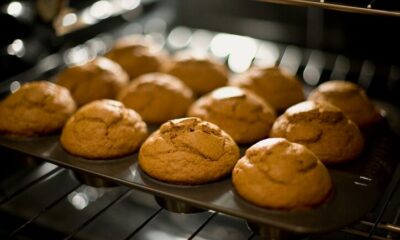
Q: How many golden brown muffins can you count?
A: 12